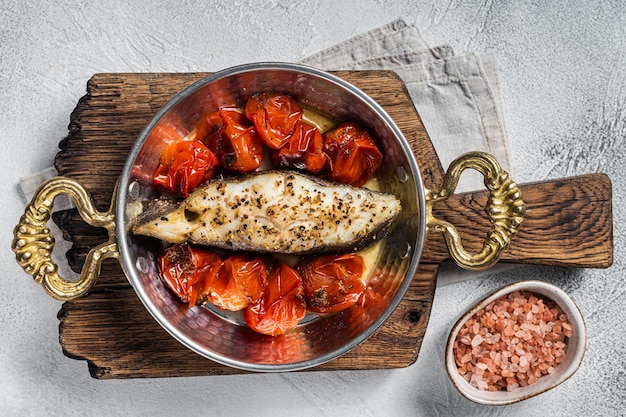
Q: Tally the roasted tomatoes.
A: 9